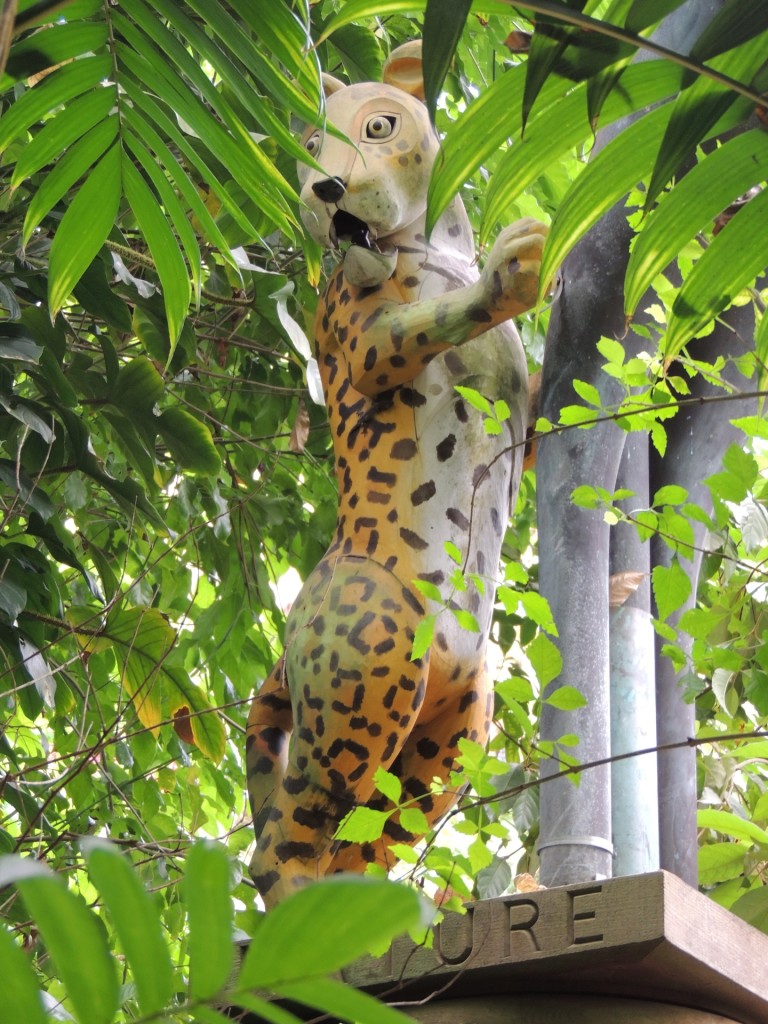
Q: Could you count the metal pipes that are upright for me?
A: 3